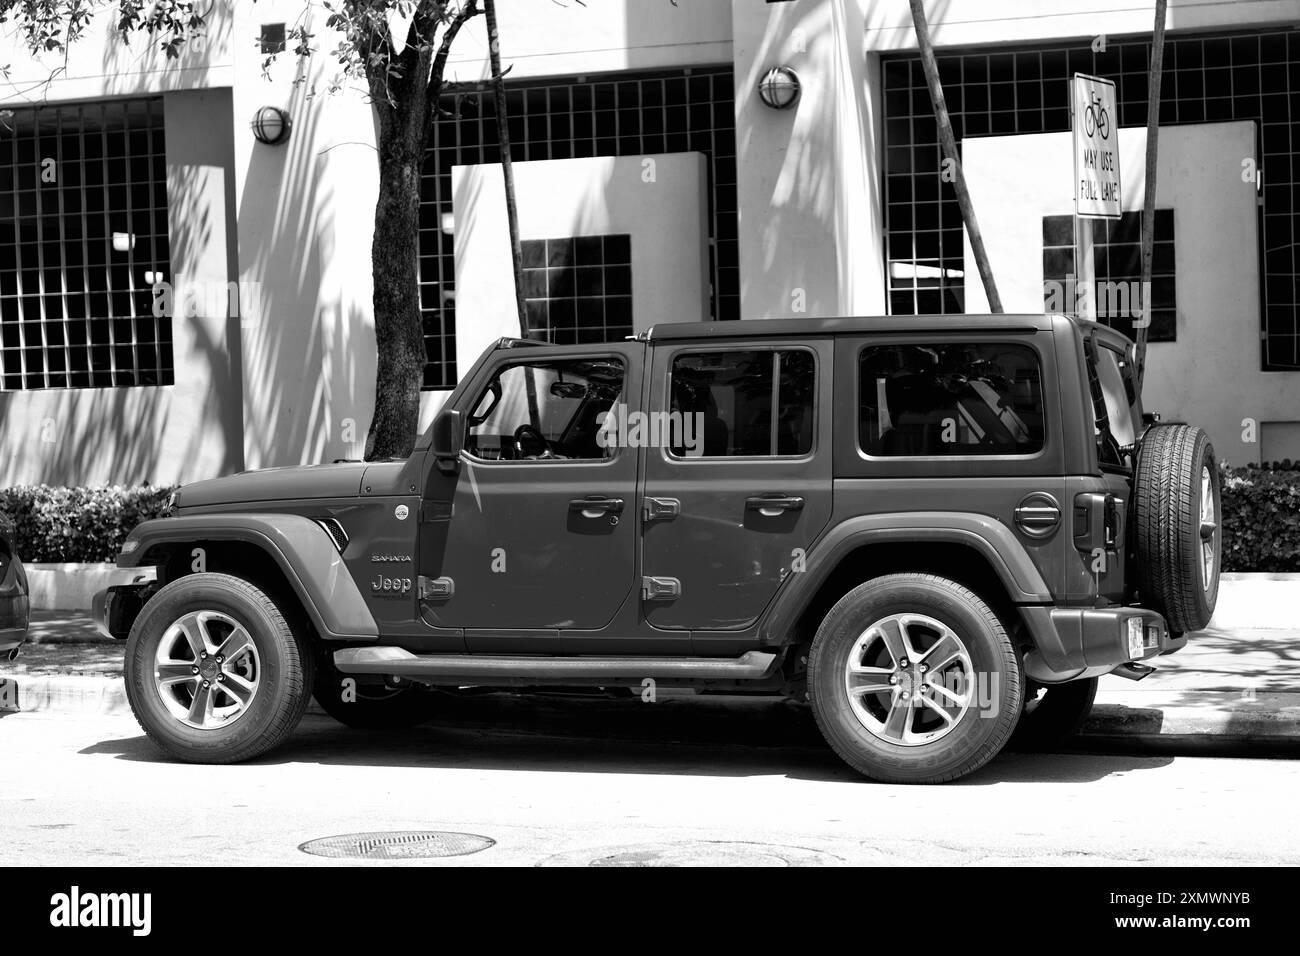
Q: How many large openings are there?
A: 3